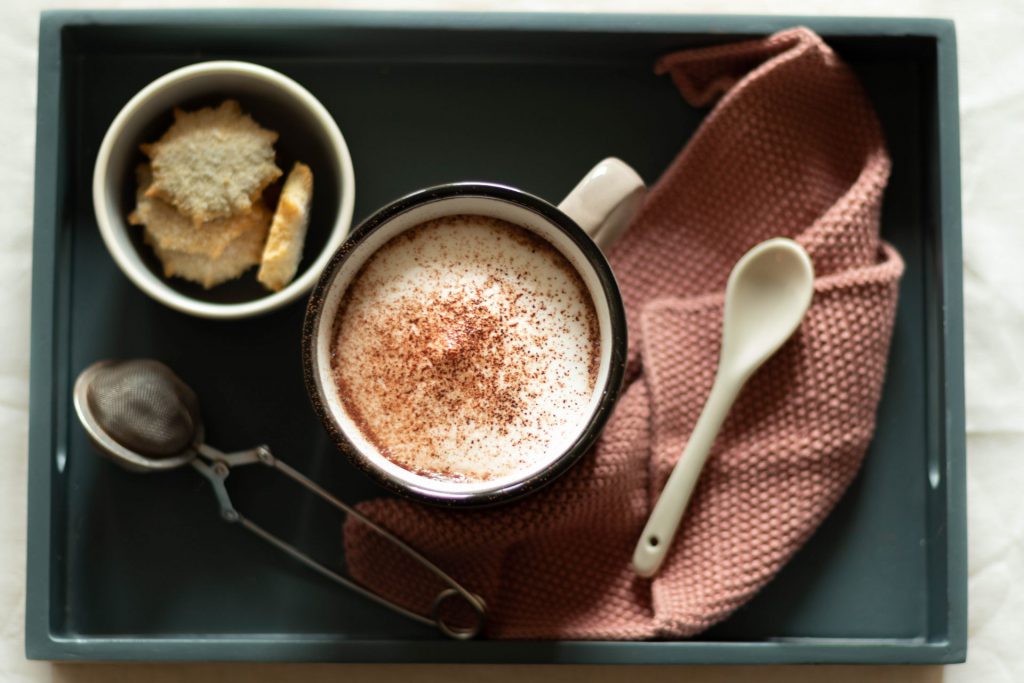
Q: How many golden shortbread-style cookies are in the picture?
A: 4